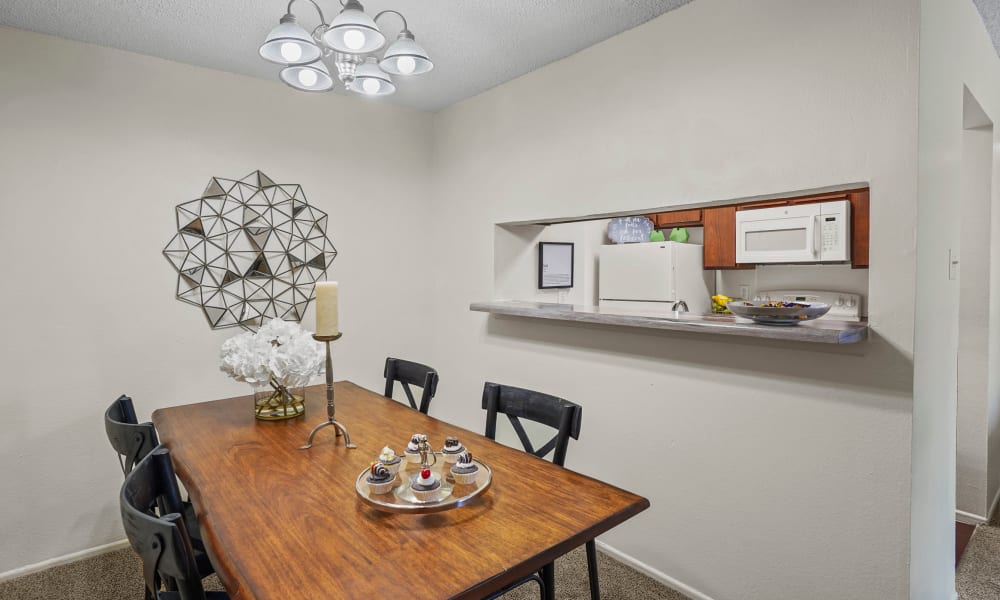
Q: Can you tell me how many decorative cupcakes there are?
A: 6